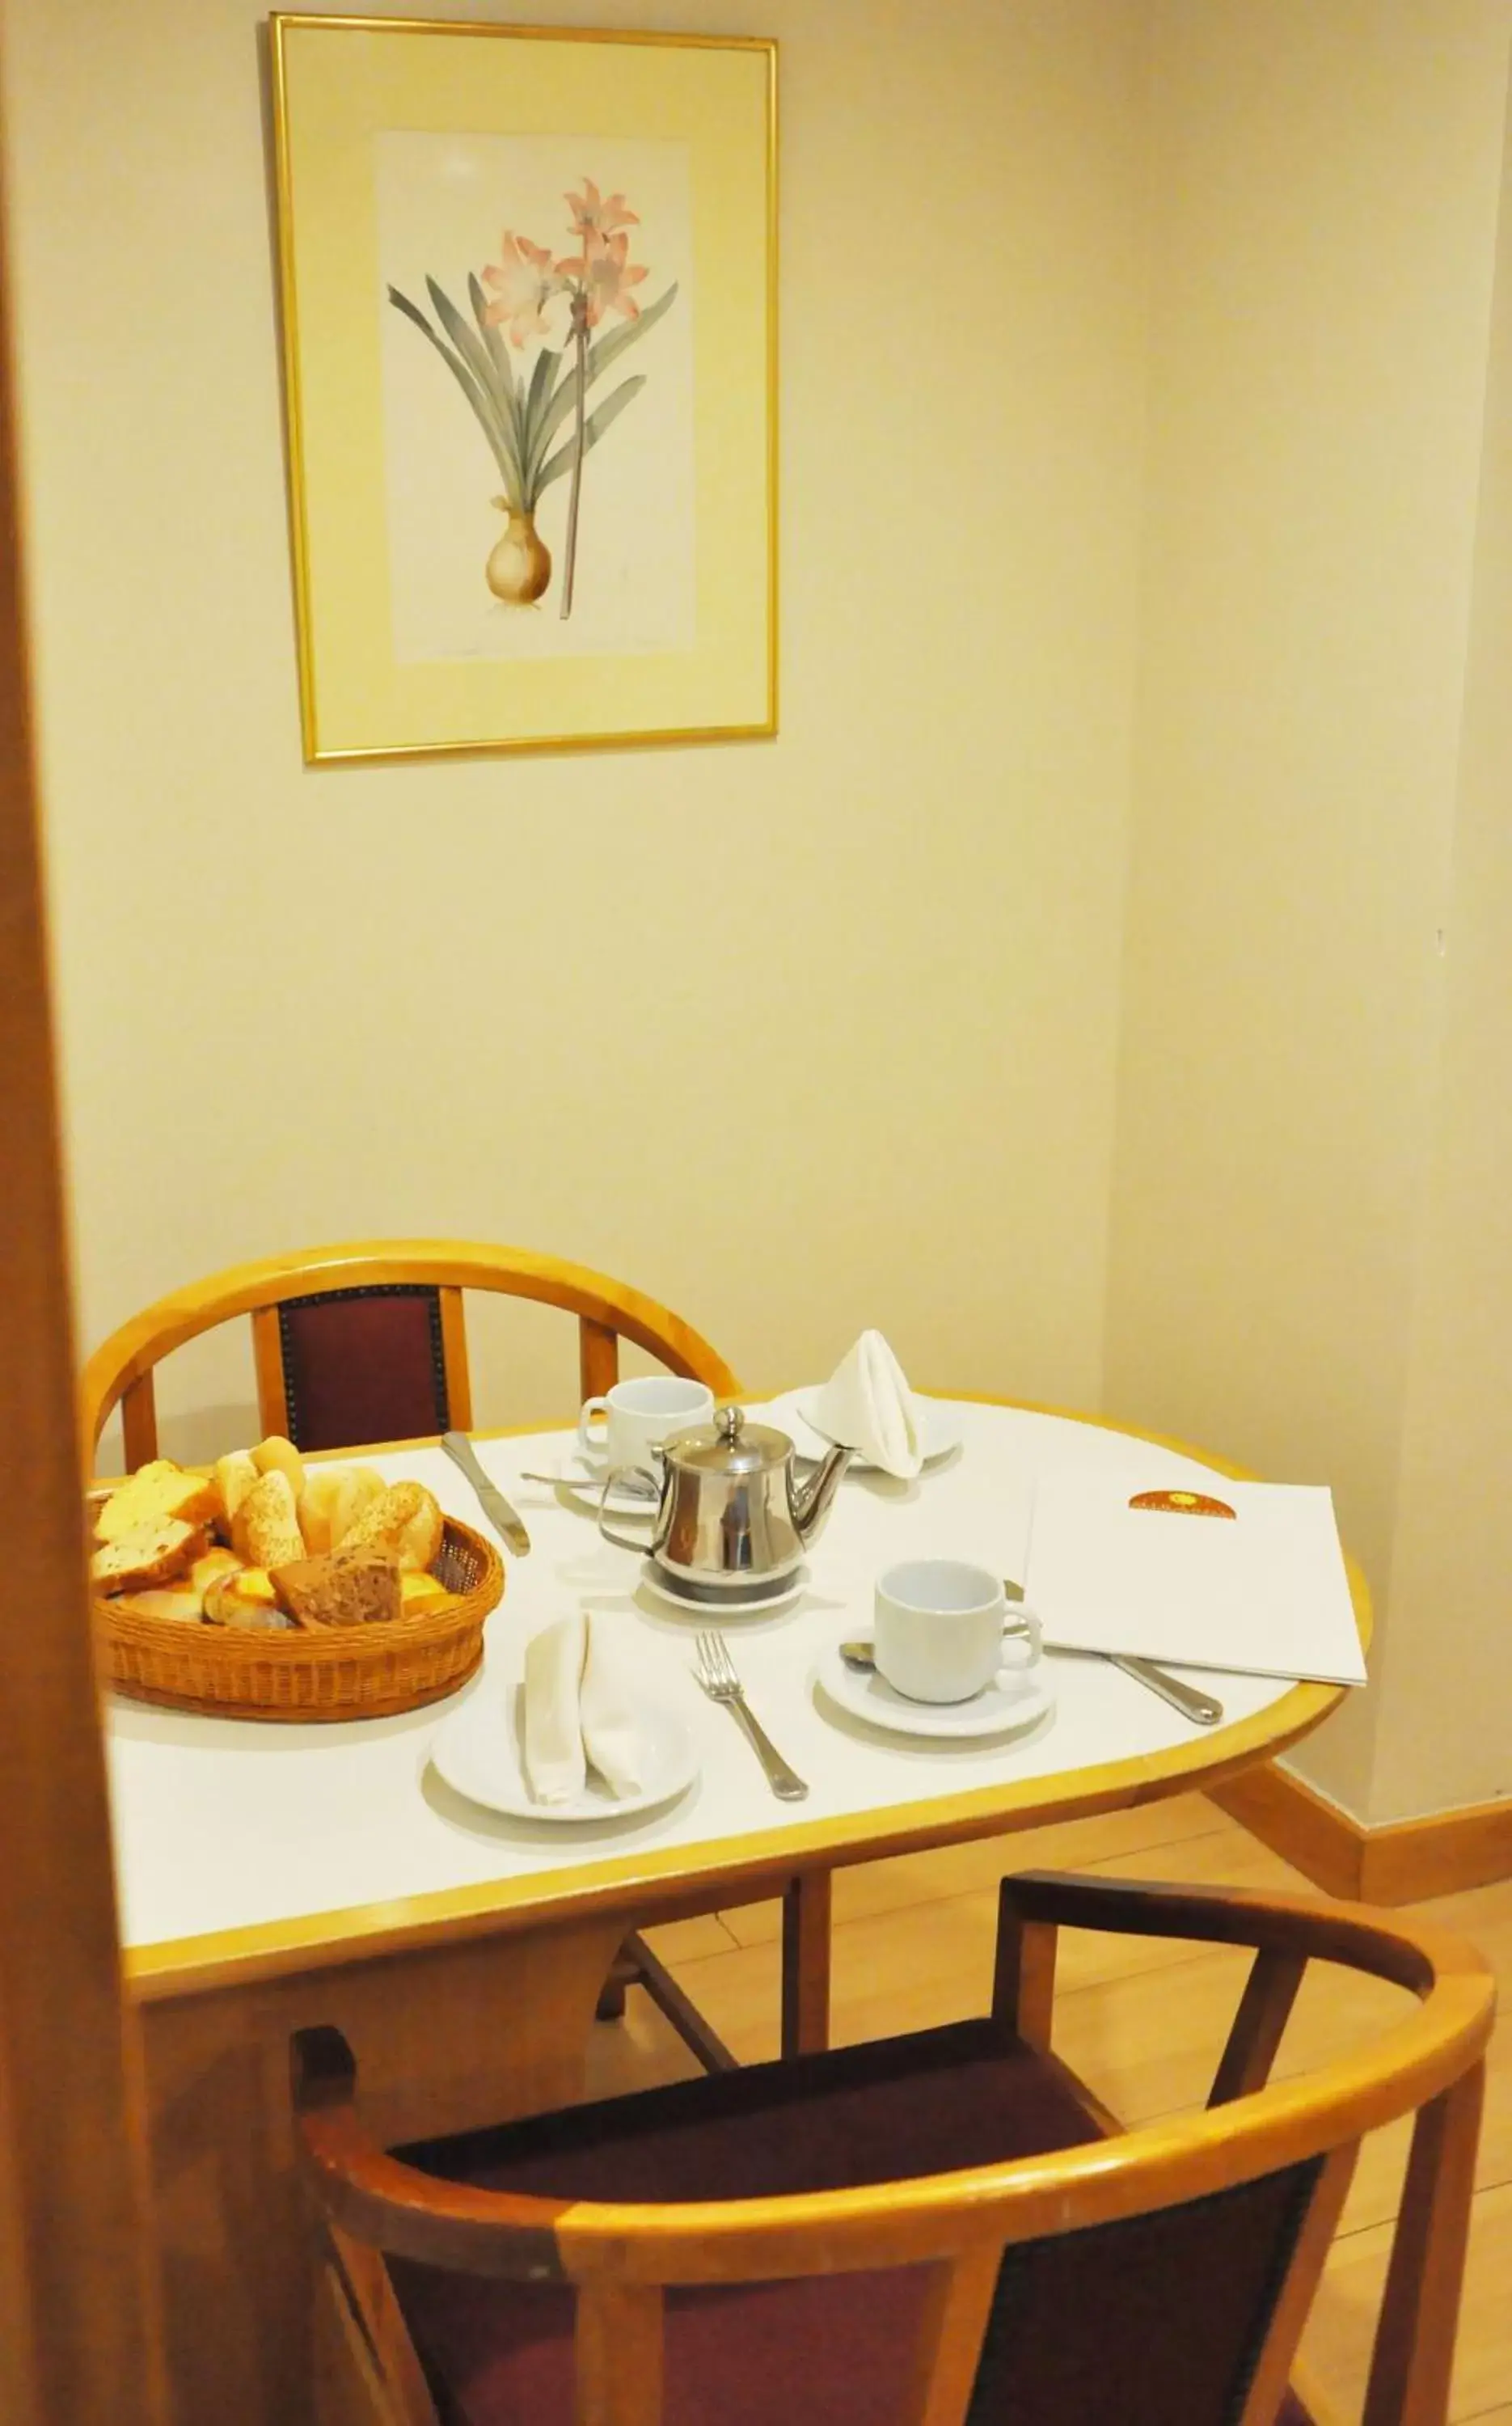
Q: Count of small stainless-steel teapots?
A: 1